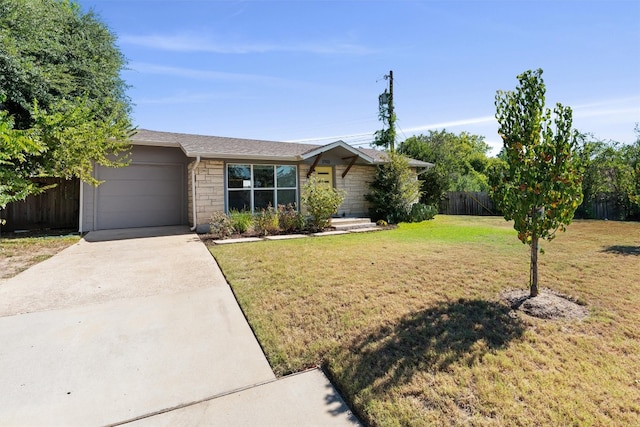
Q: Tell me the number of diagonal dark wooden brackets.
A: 2